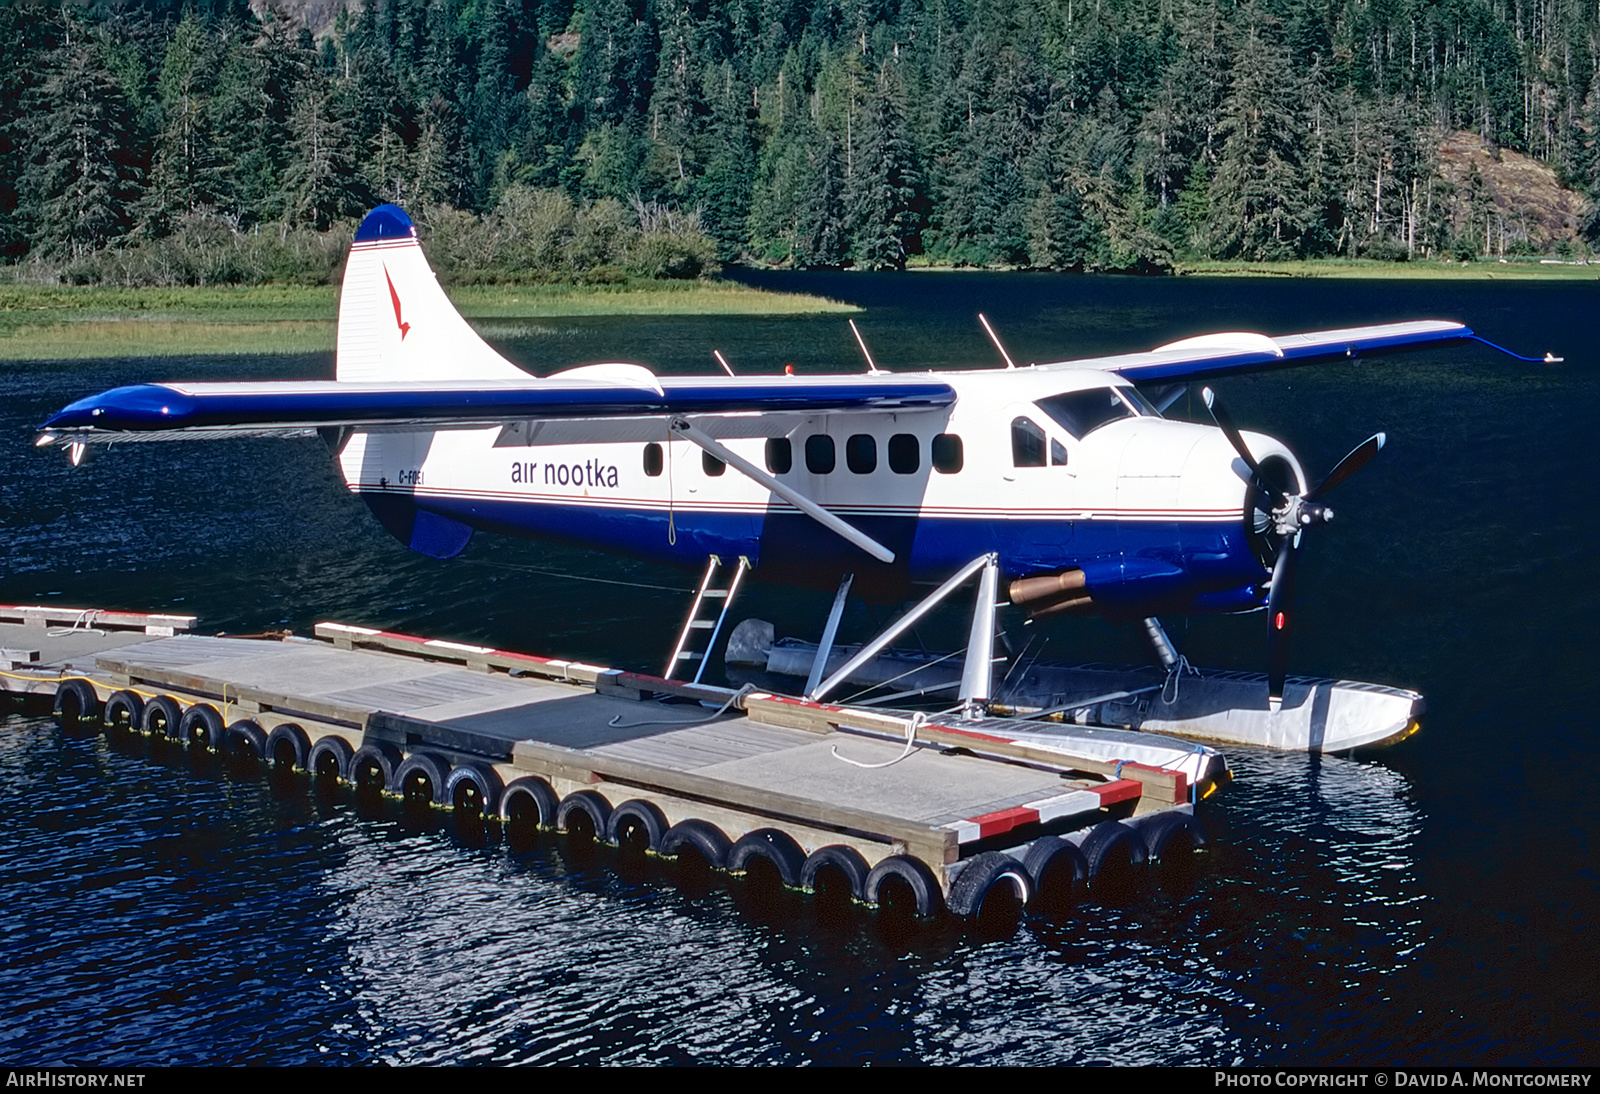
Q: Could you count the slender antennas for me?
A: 3